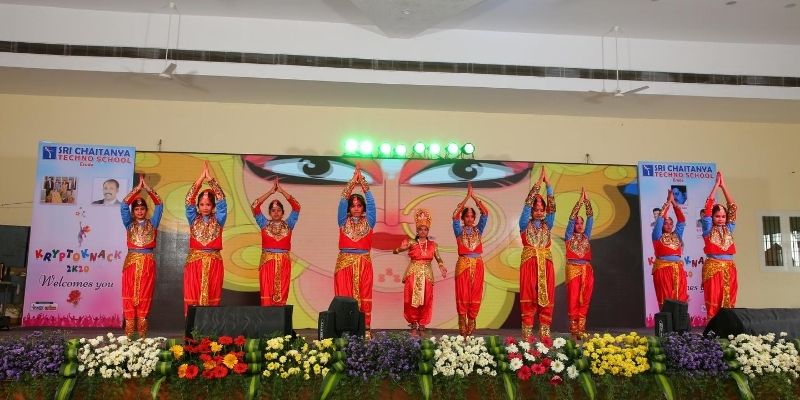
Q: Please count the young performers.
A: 10